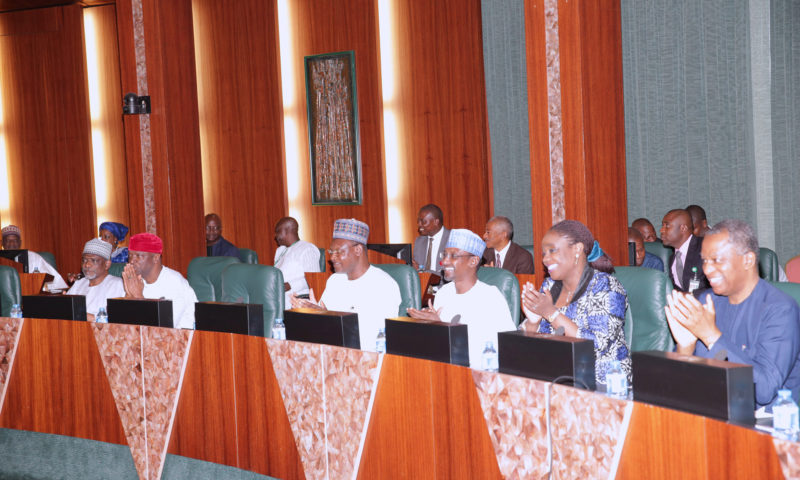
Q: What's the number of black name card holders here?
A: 7